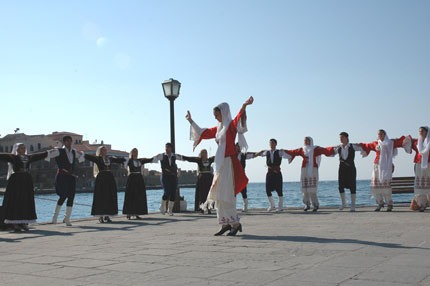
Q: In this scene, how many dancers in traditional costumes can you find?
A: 13